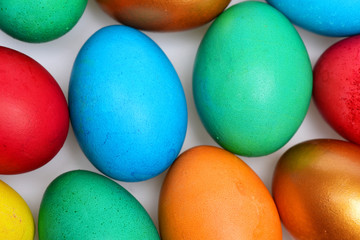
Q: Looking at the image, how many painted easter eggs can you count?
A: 11